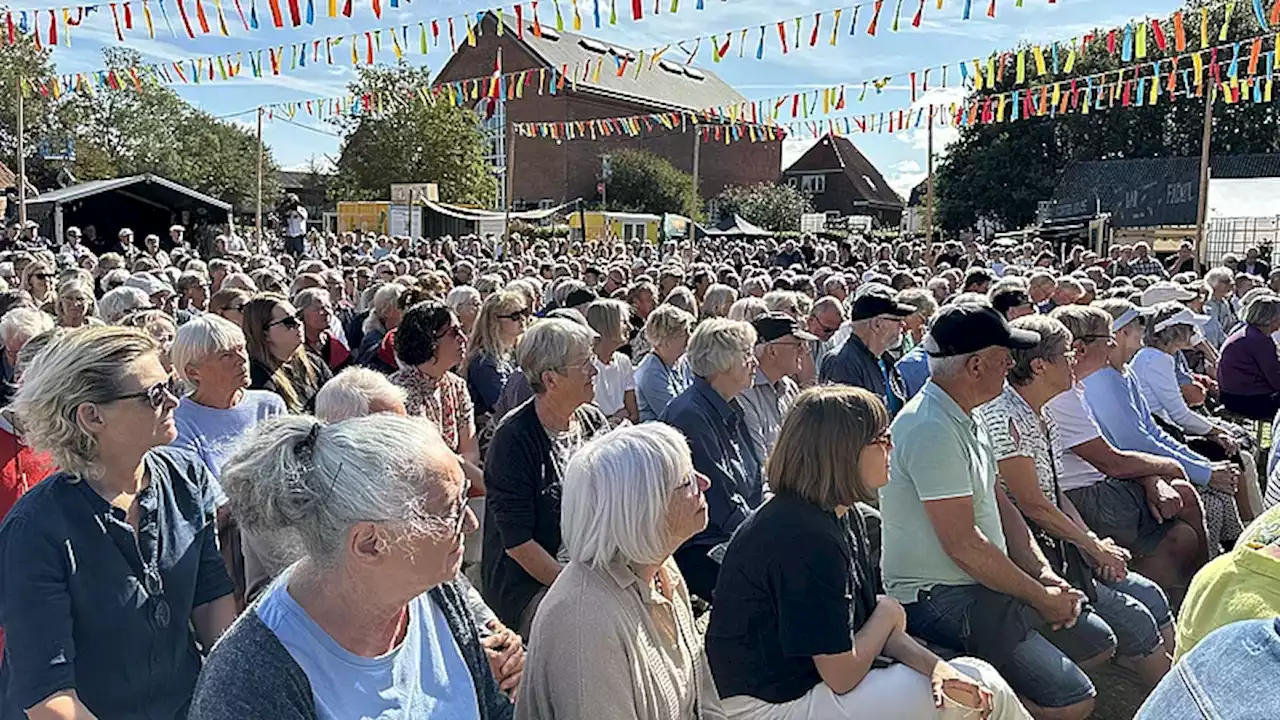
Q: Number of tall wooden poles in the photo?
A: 6